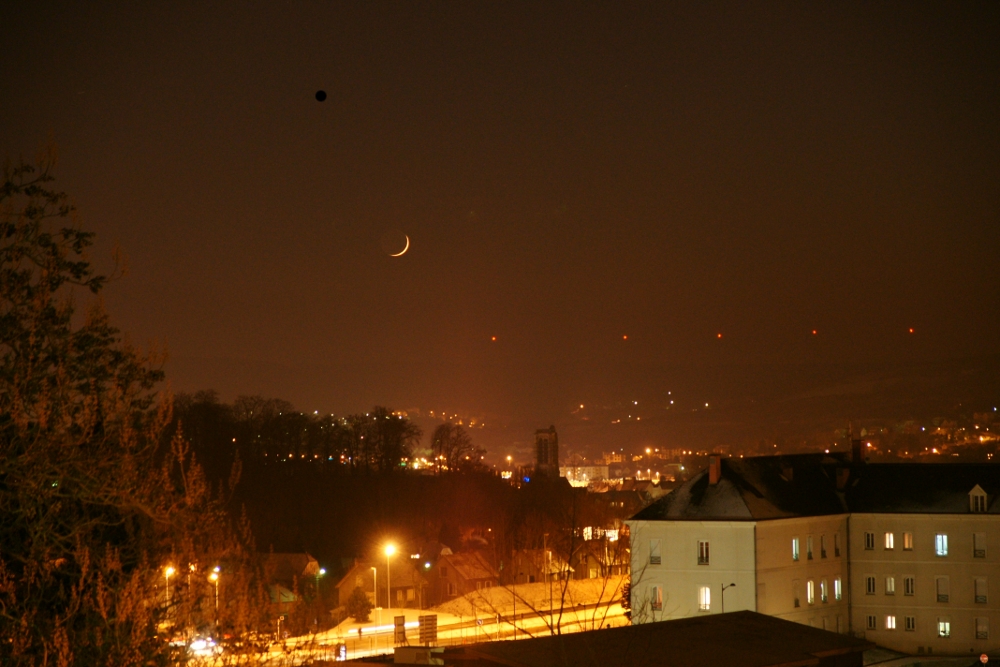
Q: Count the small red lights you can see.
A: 5